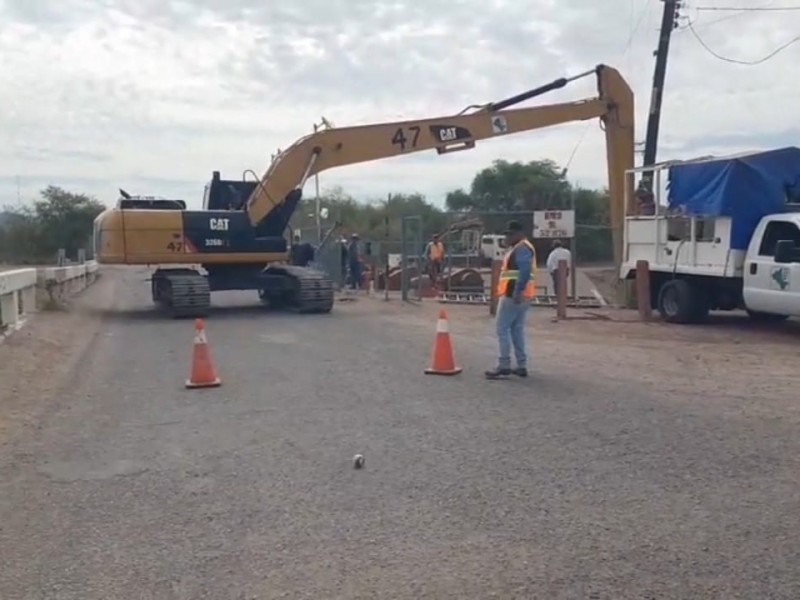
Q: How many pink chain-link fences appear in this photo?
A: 0